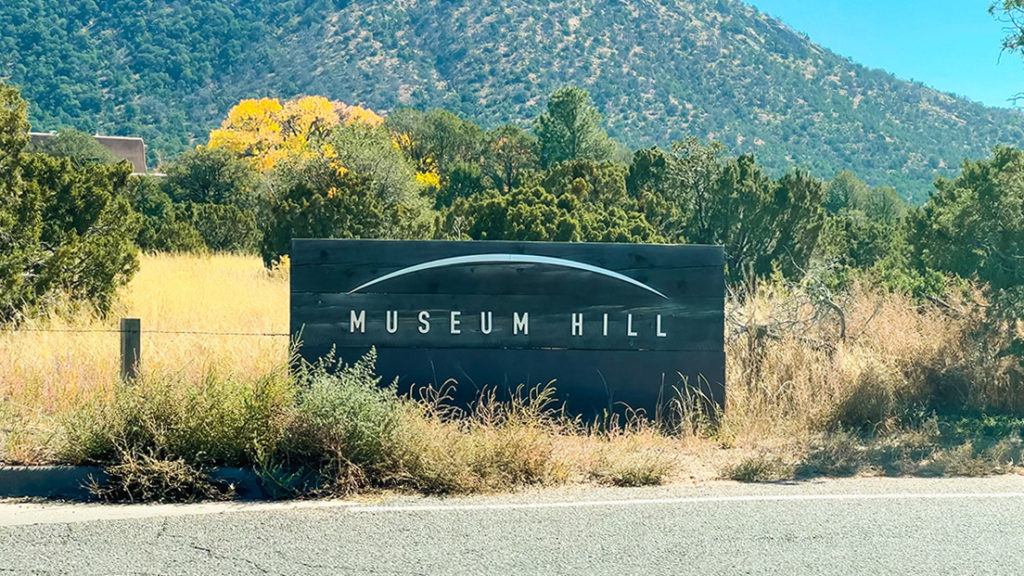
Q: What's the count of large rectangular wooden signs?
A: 1